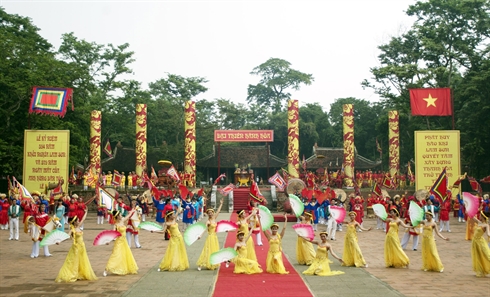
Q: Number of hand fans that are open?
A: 13